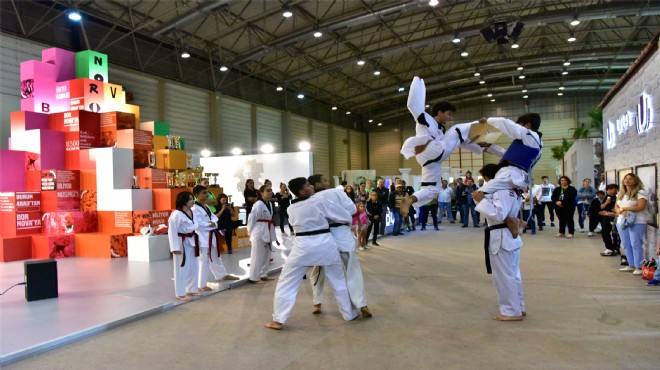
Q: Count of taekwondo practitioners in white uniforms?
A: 8